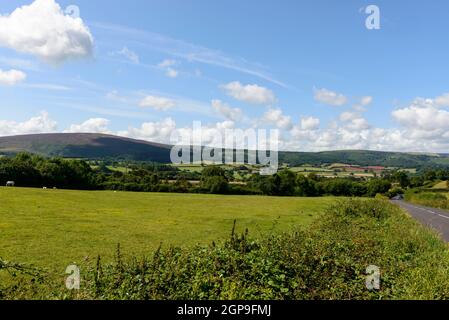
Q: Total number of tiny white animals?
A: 3